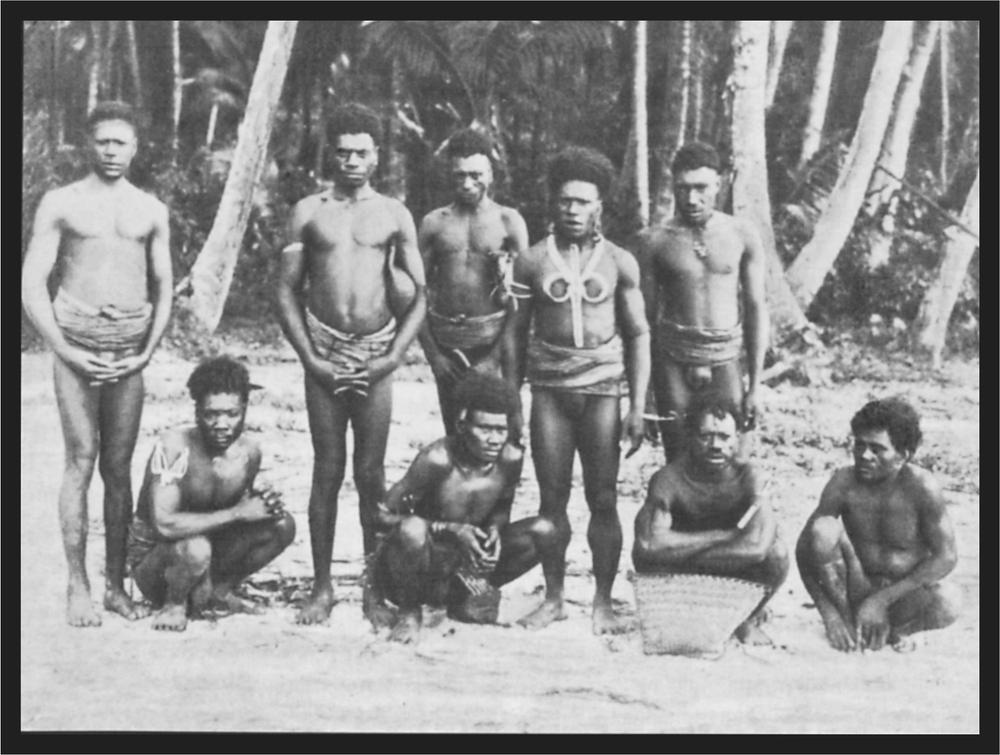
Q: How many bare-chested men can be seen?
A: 9